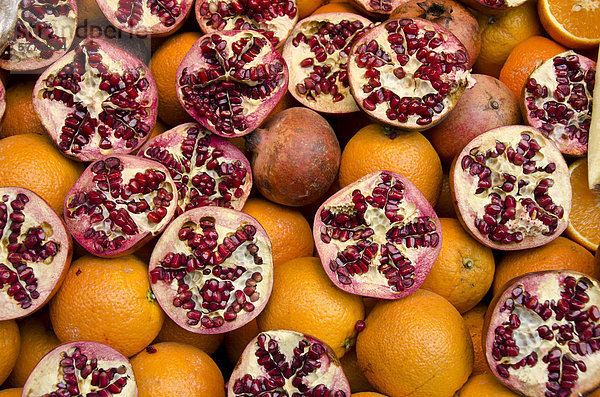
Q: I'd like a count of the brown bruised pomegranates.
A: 3